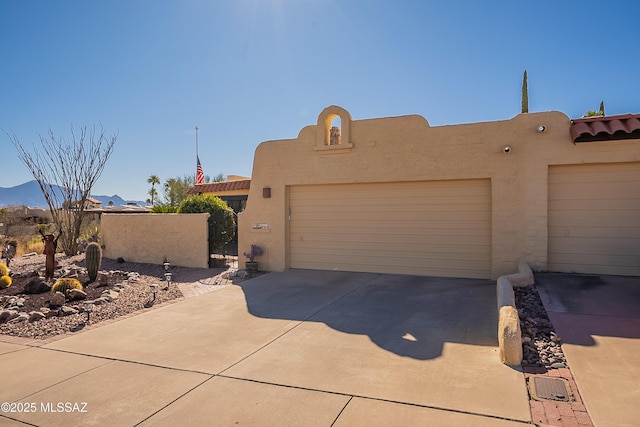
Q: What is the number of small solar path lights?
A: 4